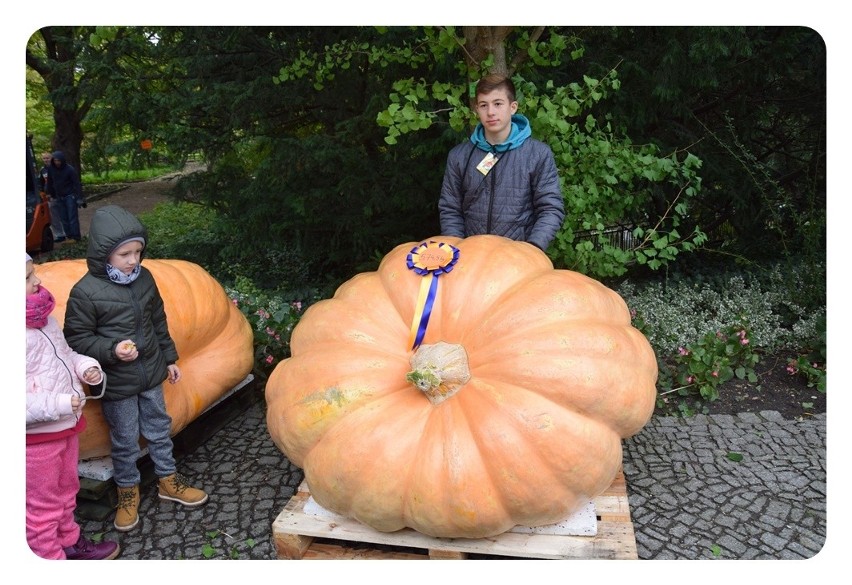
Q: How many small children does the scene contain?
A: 2